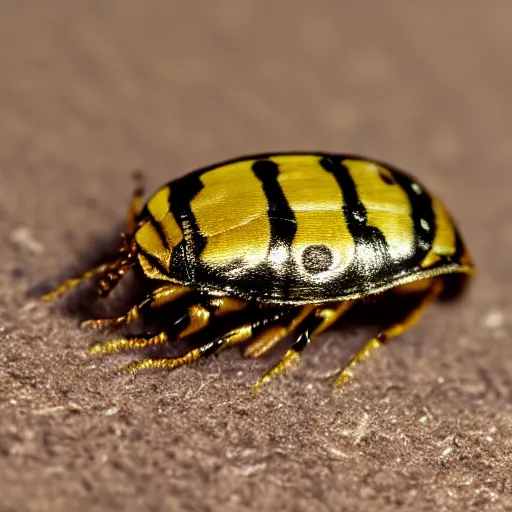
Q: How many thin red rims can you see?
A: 0